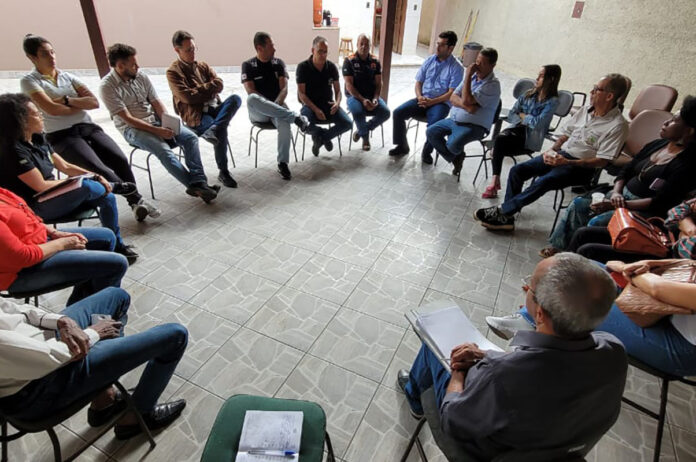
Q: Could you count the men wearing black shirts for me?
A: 3